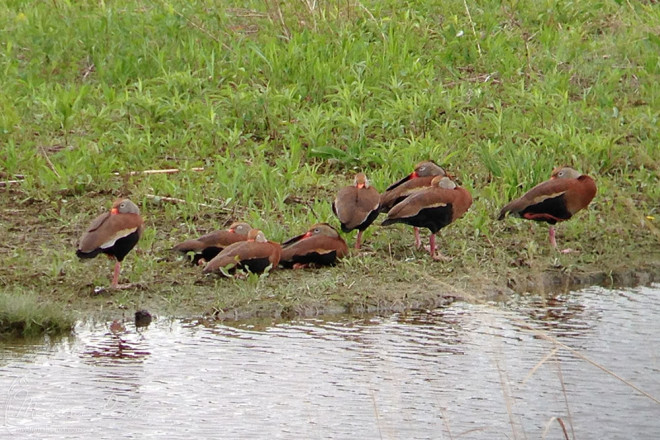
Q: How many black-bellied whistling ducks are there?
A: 8